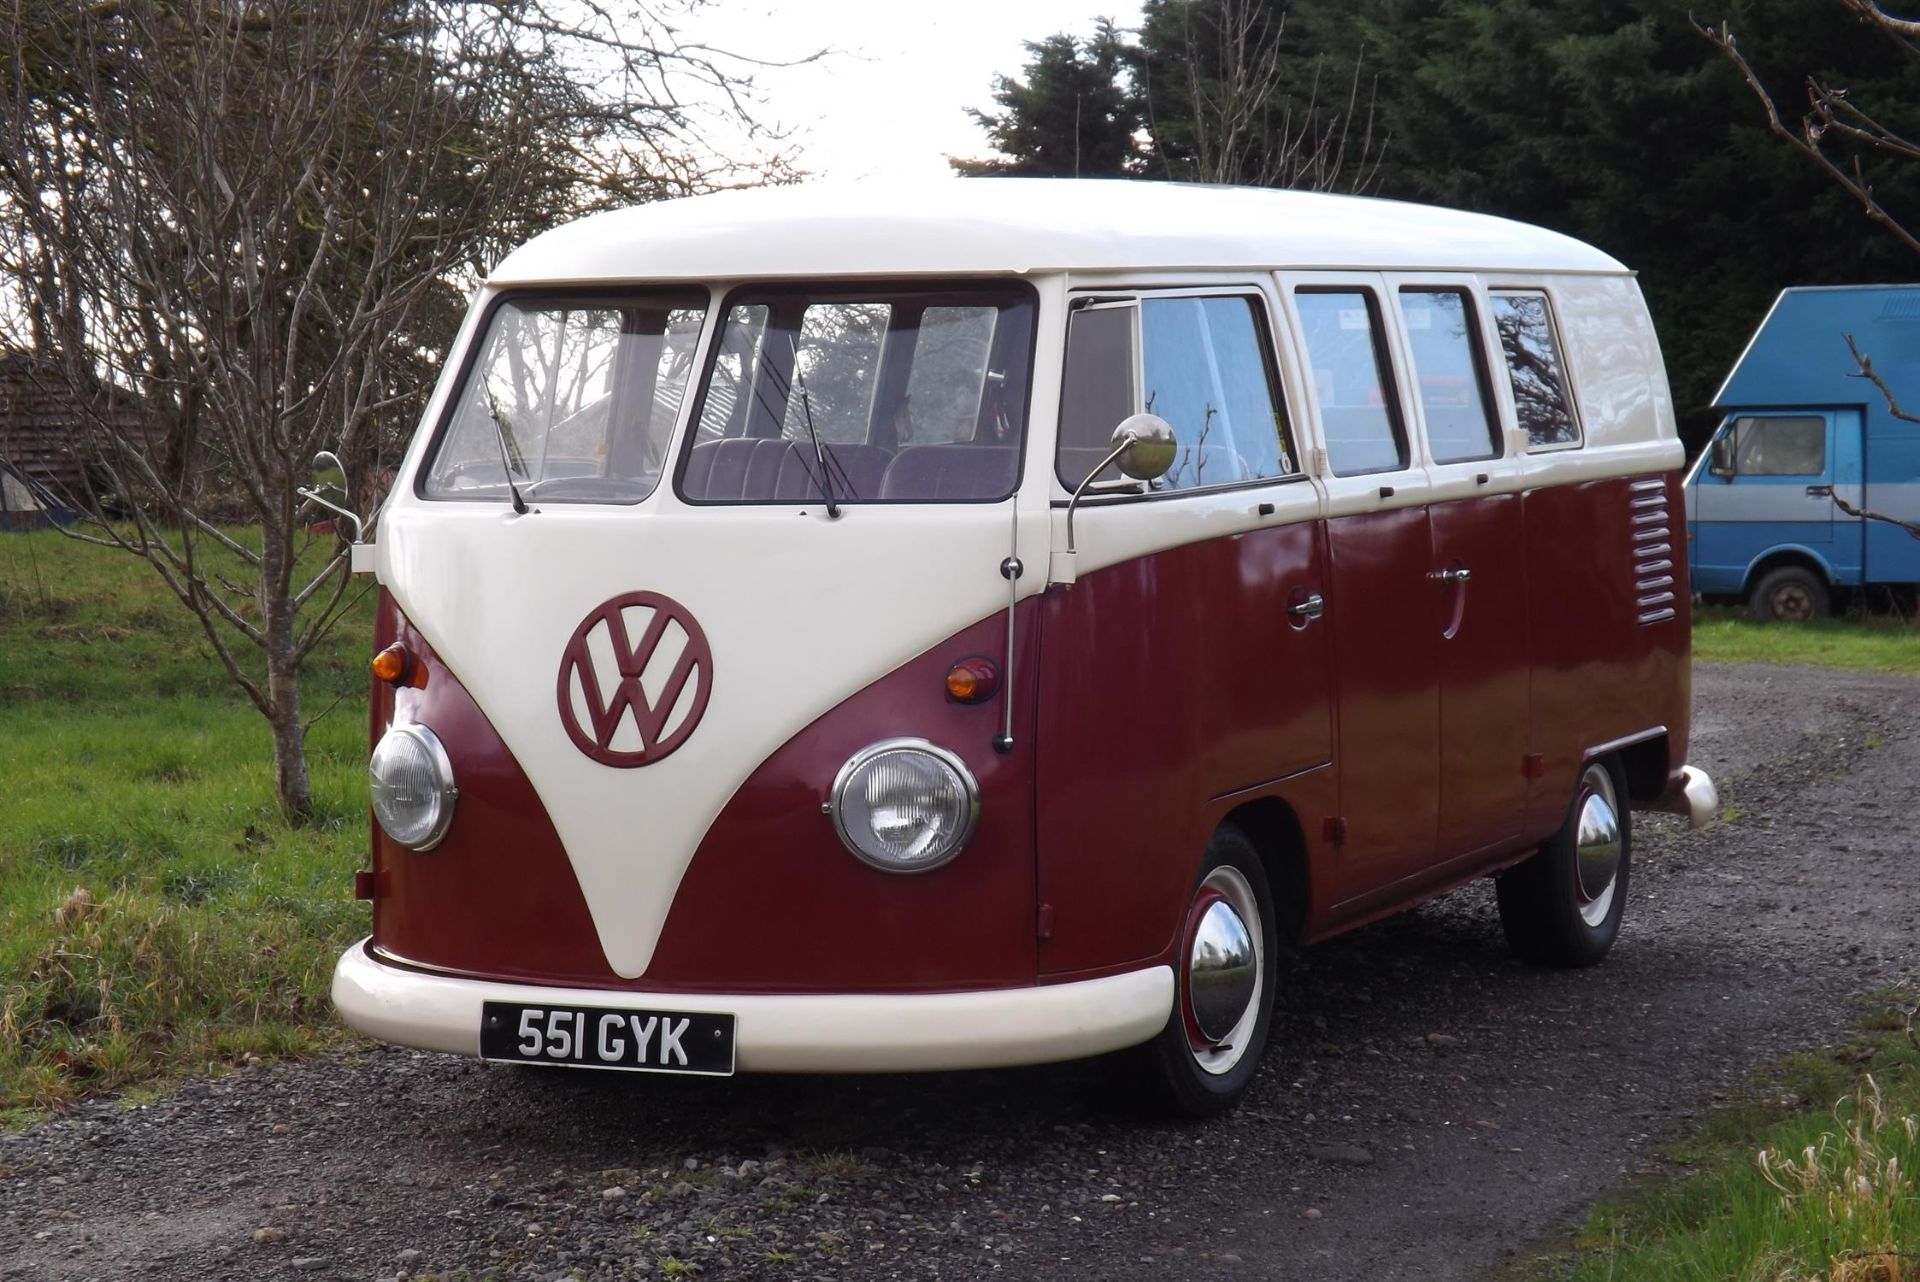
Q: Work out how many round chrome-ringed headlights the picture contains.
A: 2